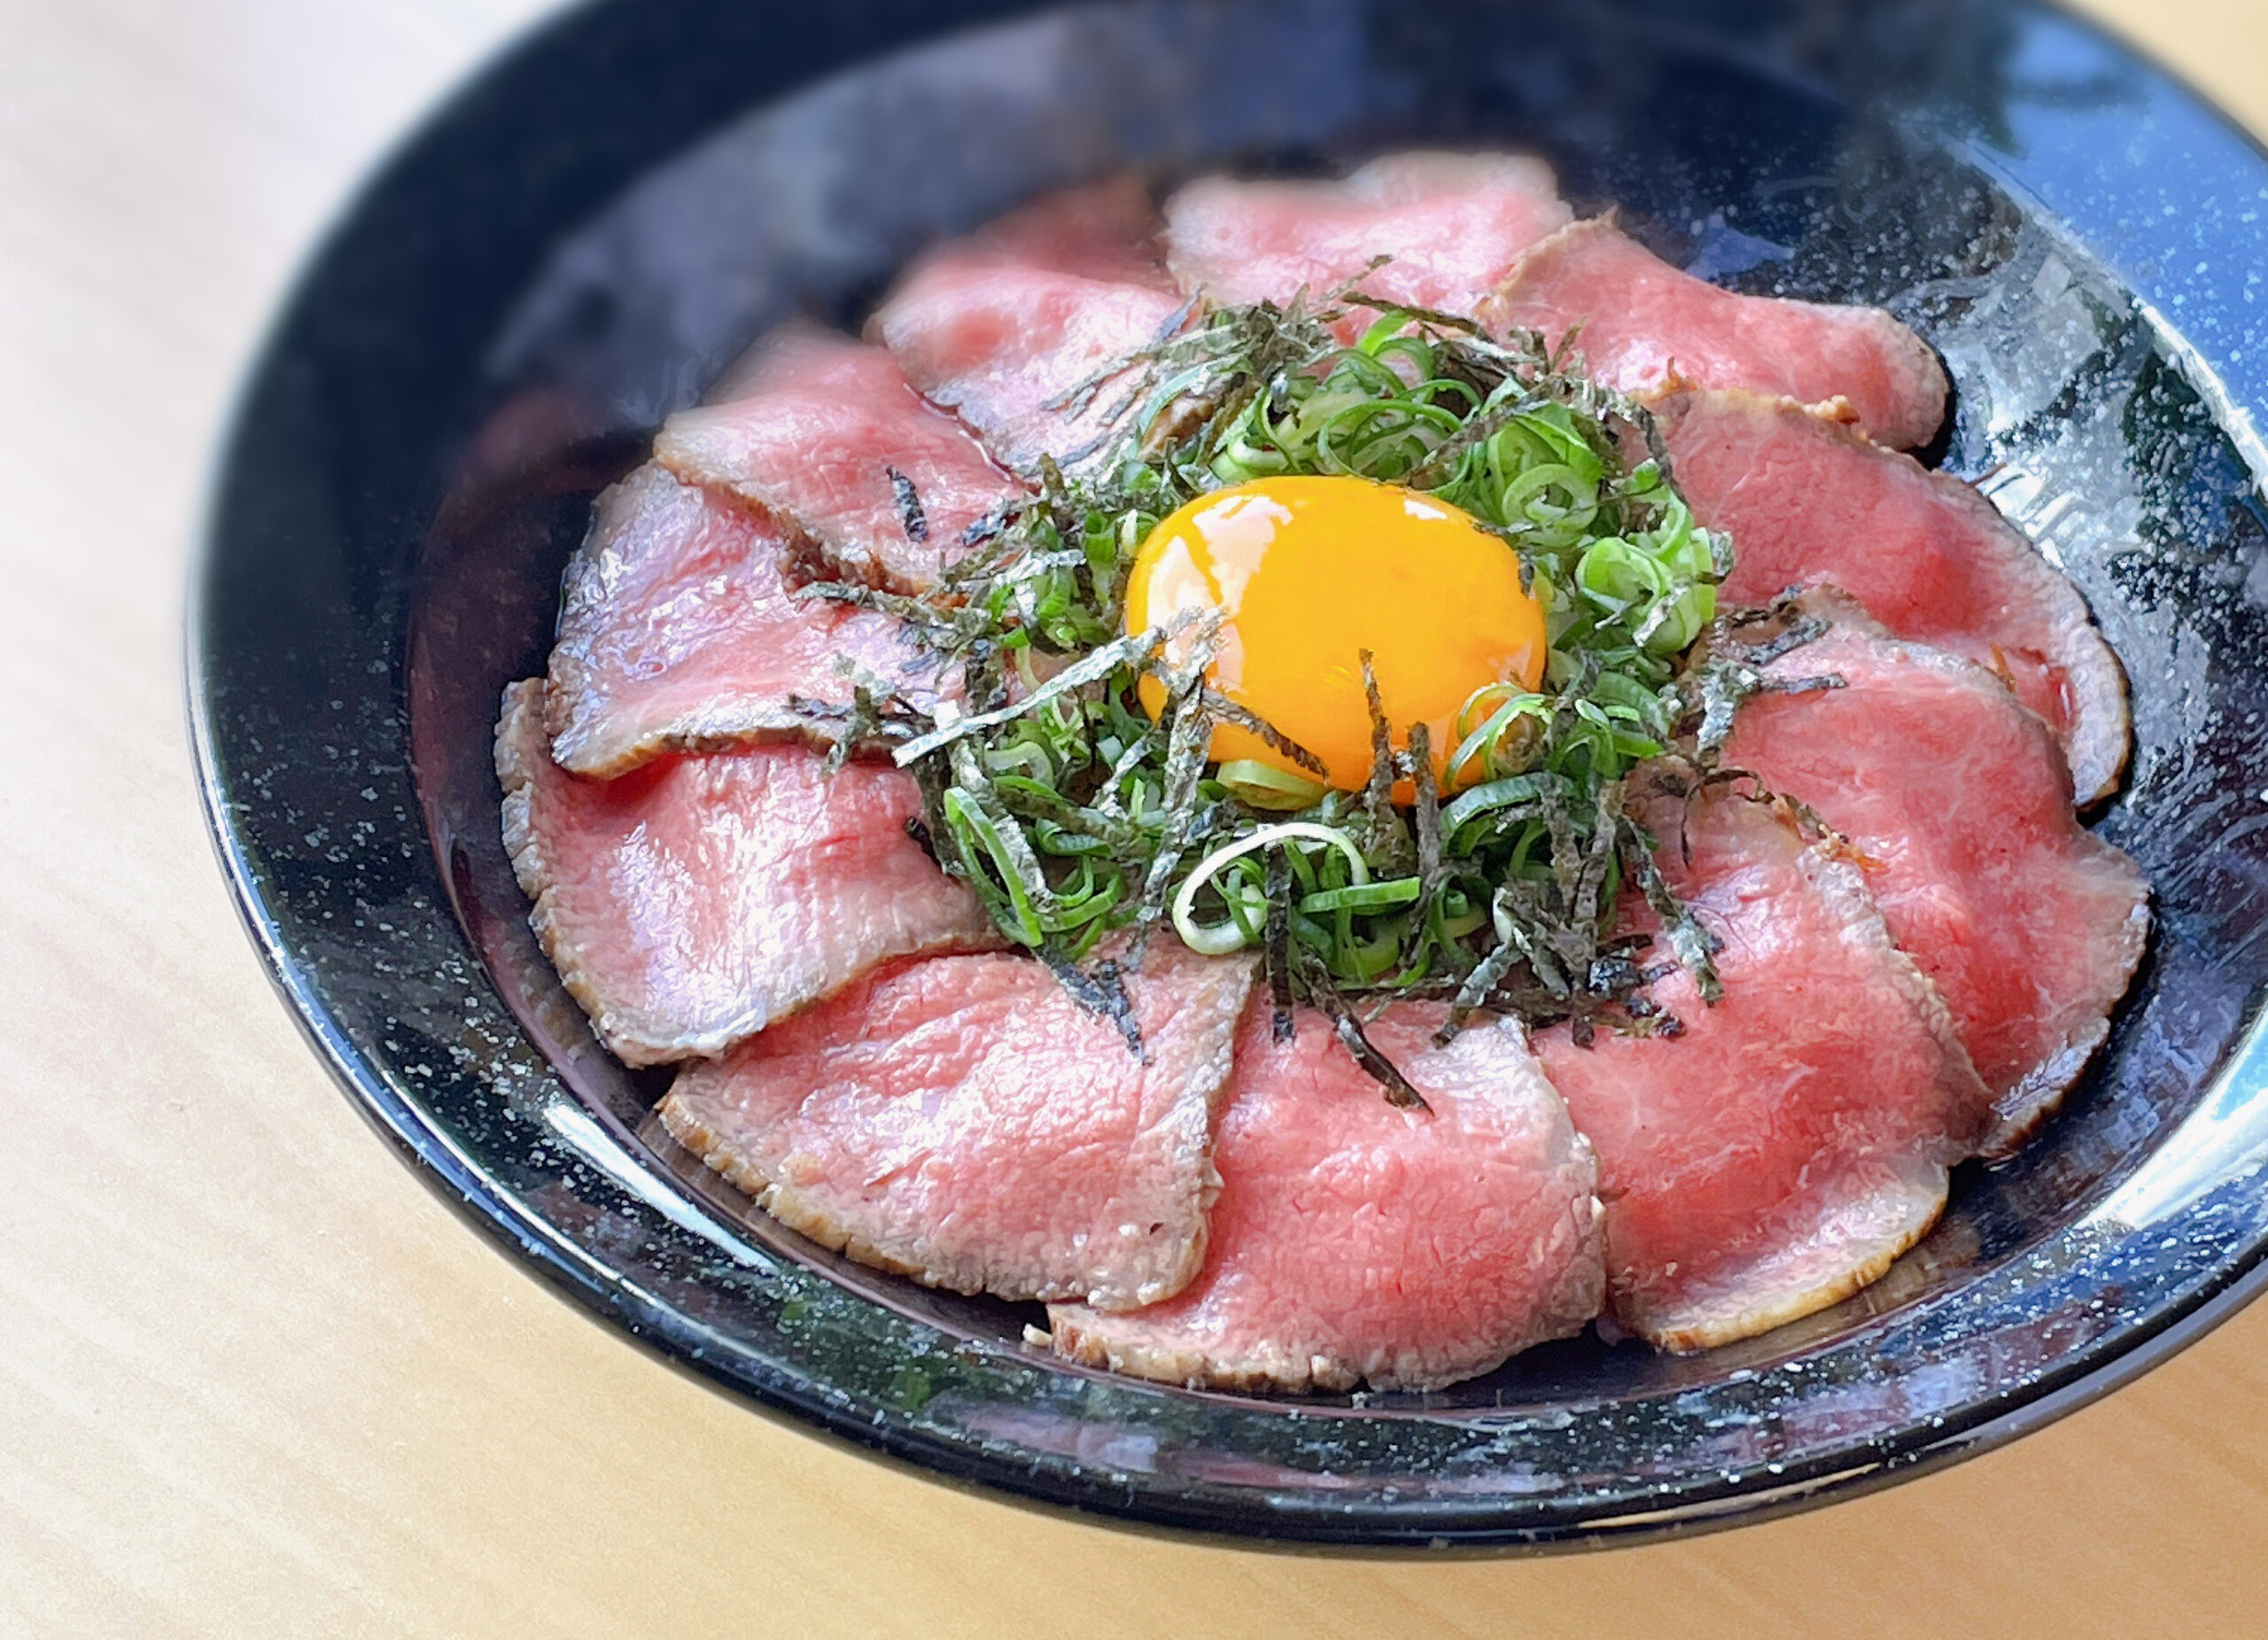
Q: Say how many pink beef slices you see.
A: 11